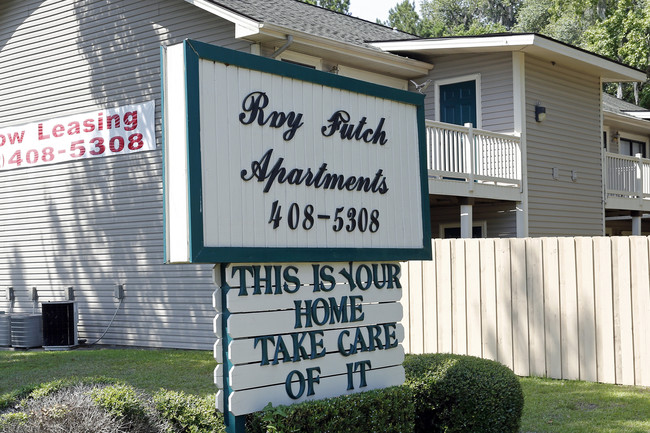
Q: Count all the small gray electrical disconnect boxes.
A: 4